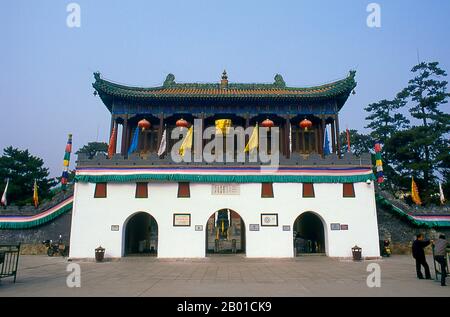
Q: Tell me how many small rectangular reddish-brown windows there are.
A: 6